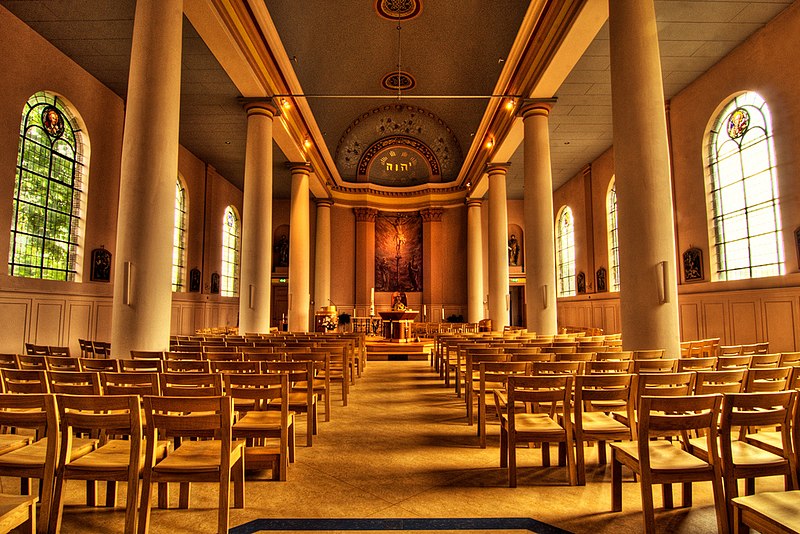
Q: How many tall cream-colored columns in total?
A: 8